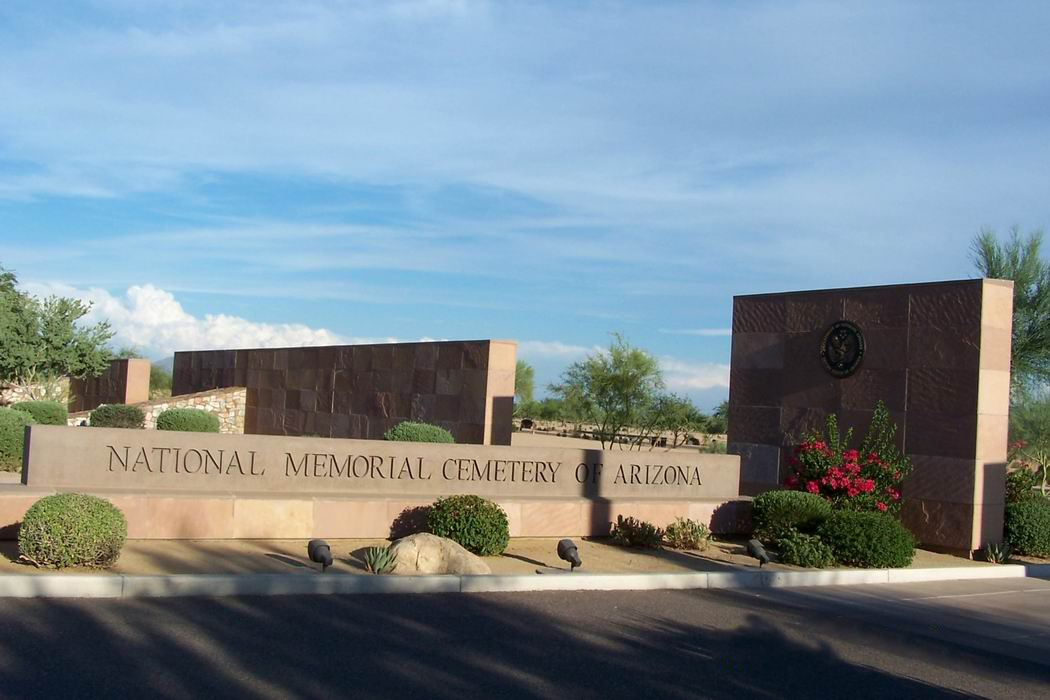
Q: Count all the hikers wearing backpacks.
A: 0